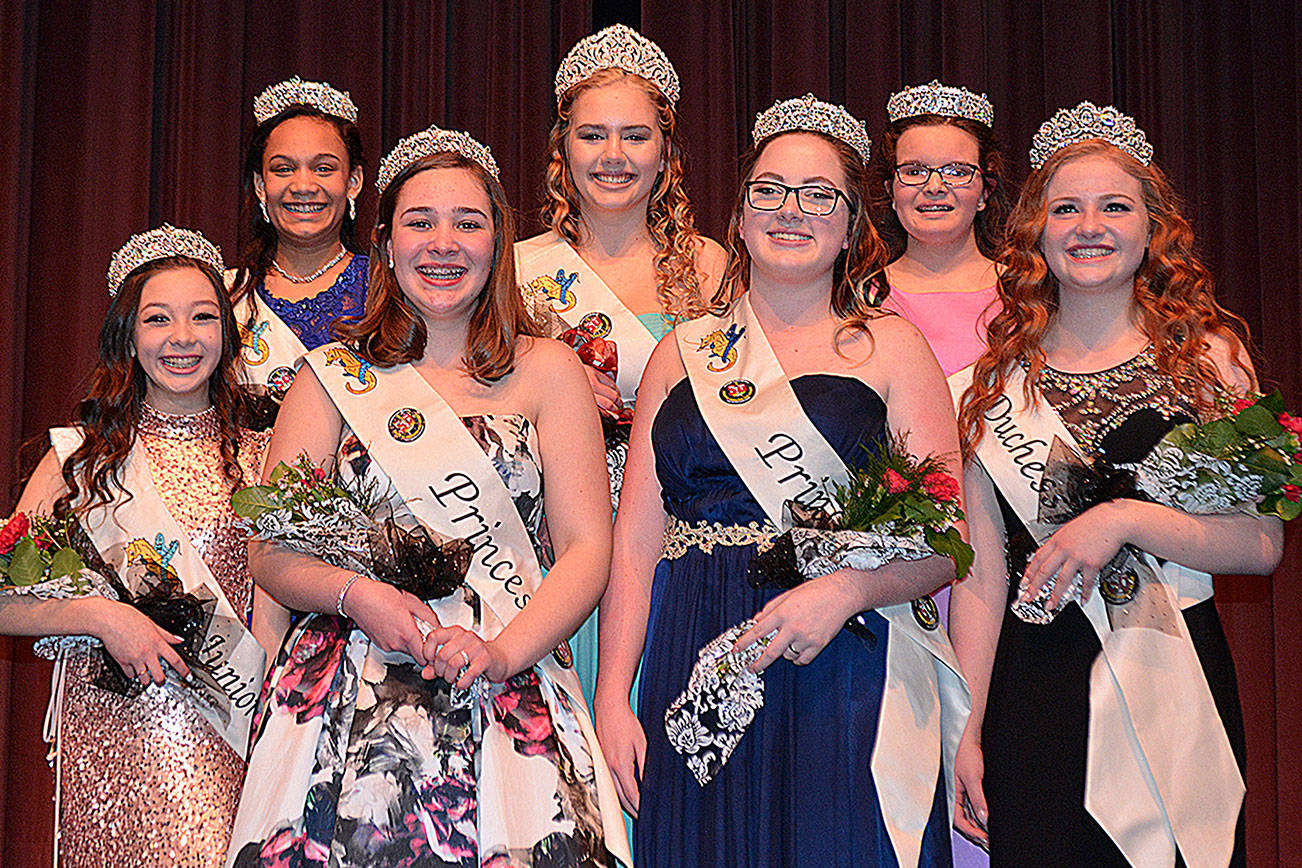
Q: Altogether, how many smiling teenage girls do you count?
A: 7